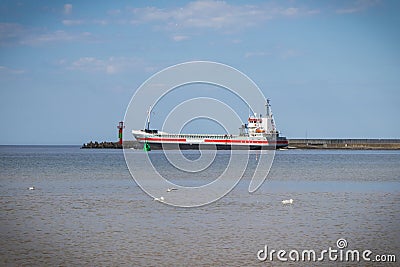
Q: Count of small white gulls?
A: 4